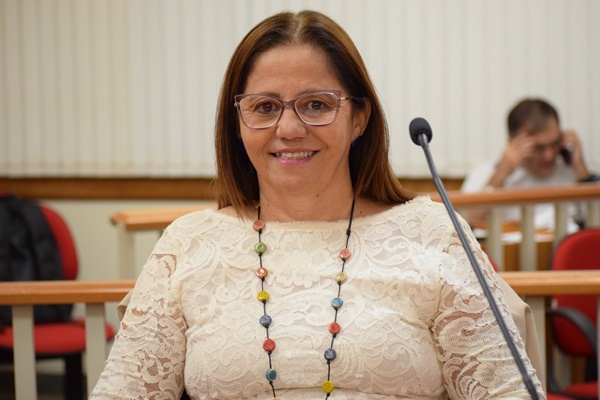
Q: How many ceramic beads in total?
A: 13